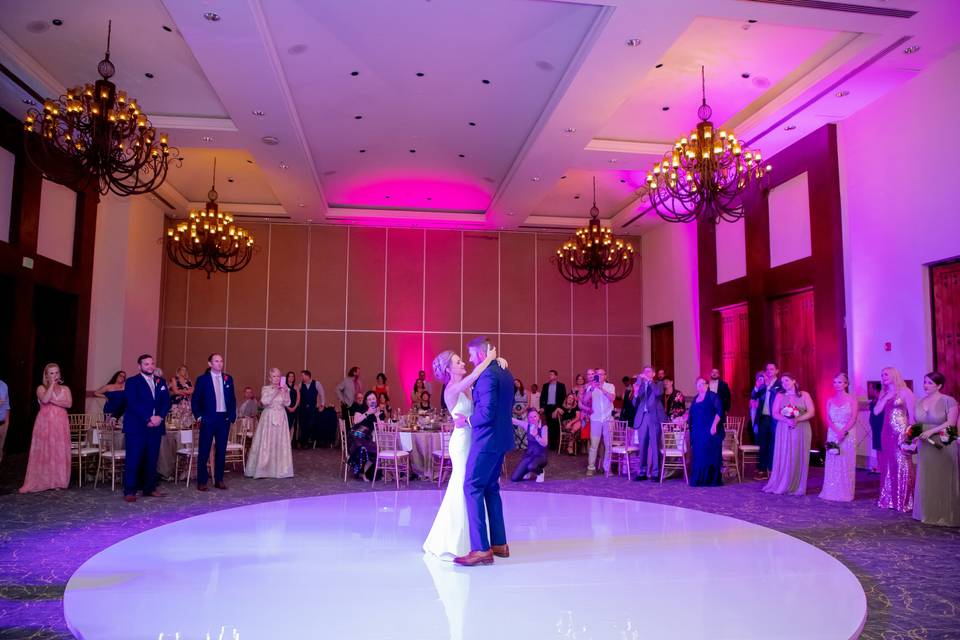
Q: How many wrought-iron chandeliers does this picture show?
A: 4